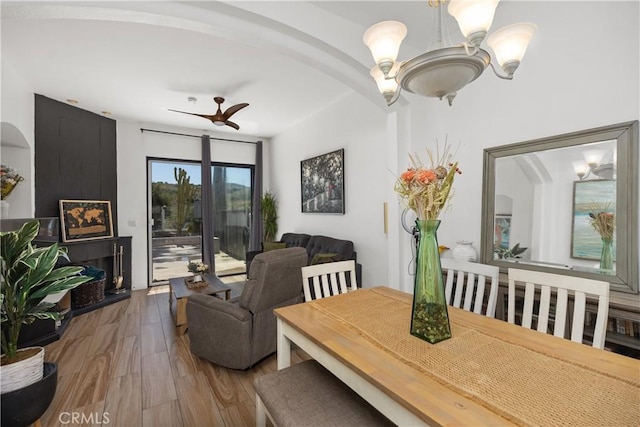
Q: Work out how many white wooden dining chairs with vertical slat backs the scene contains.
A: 3